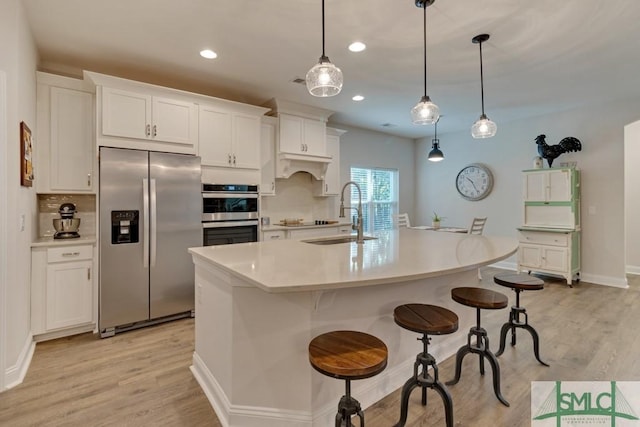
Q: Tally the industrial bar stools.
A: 4